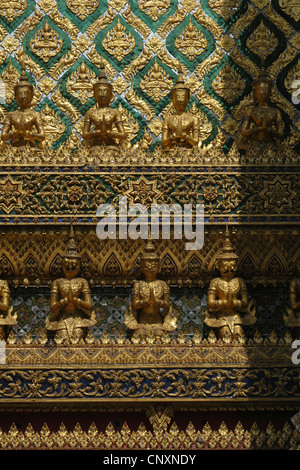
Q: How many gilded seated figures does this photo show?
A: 9